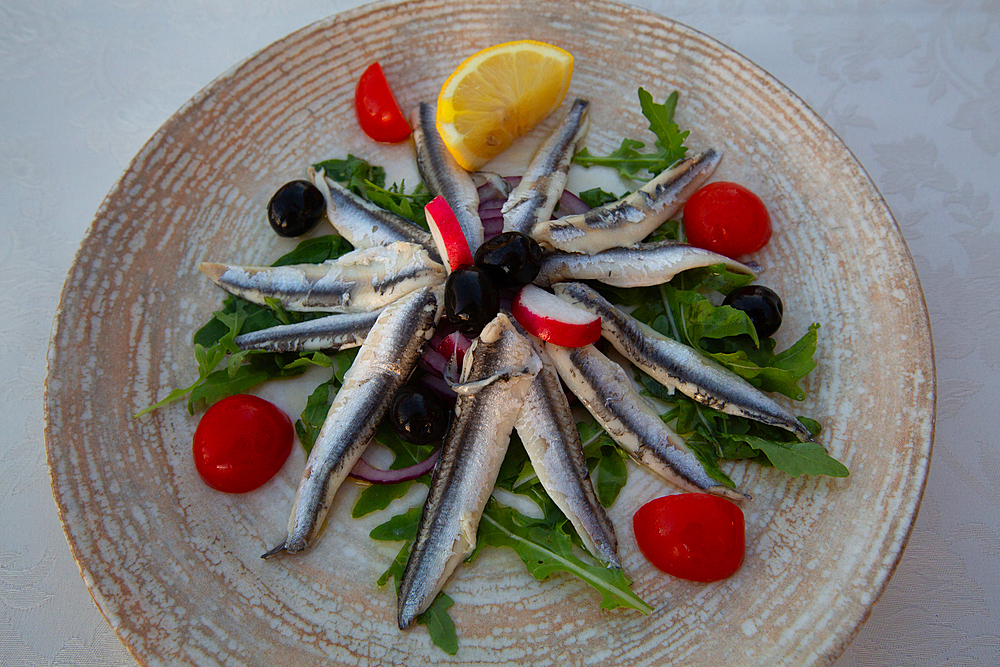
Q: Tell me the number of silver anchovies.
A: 12